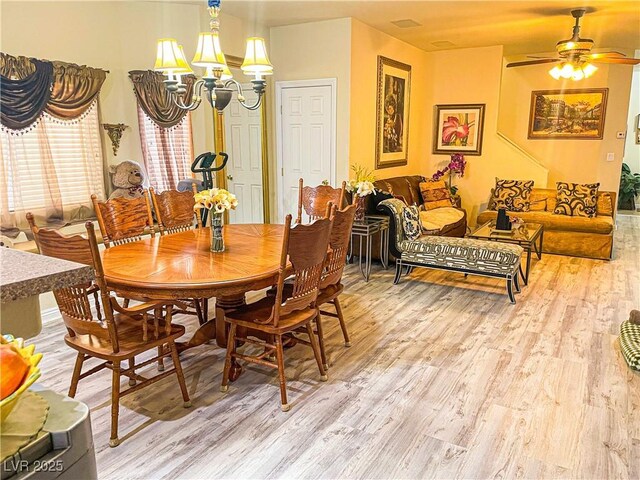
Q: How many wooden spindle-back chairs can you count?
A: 6